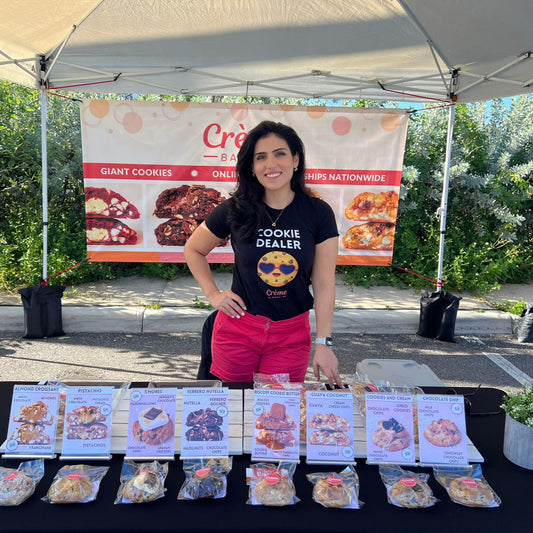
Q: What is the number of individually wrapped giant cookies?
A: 8